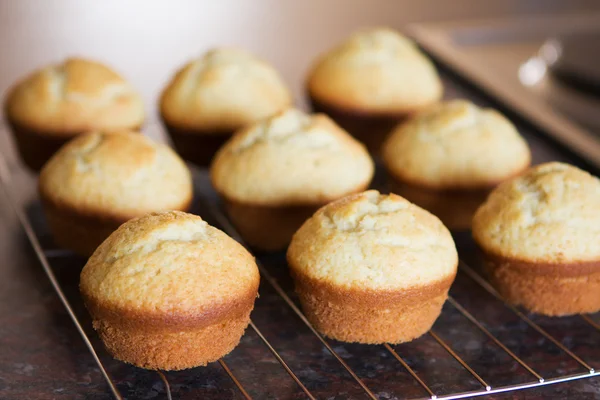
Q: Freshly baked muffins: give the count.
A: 9